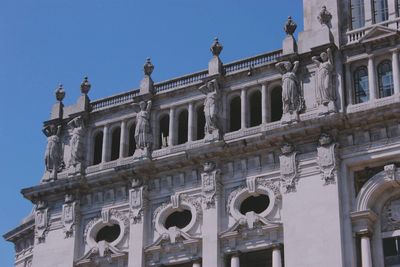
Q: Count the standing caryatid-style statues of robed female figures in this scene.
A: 6